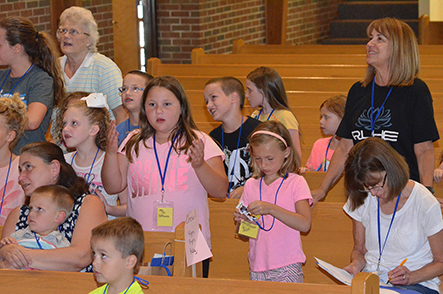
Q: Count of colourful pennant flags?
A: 0